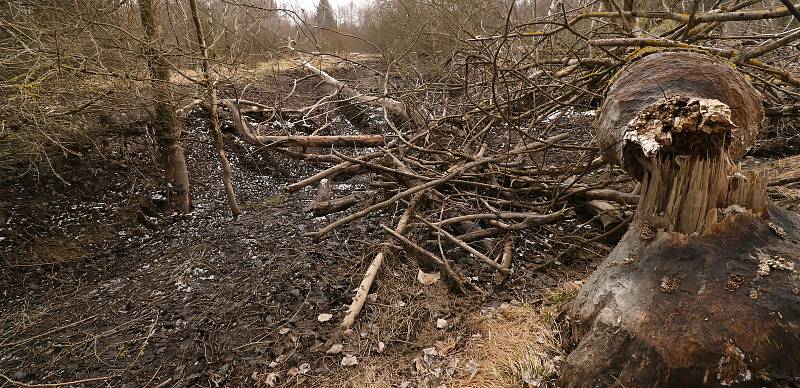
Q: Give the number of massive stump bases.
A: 1